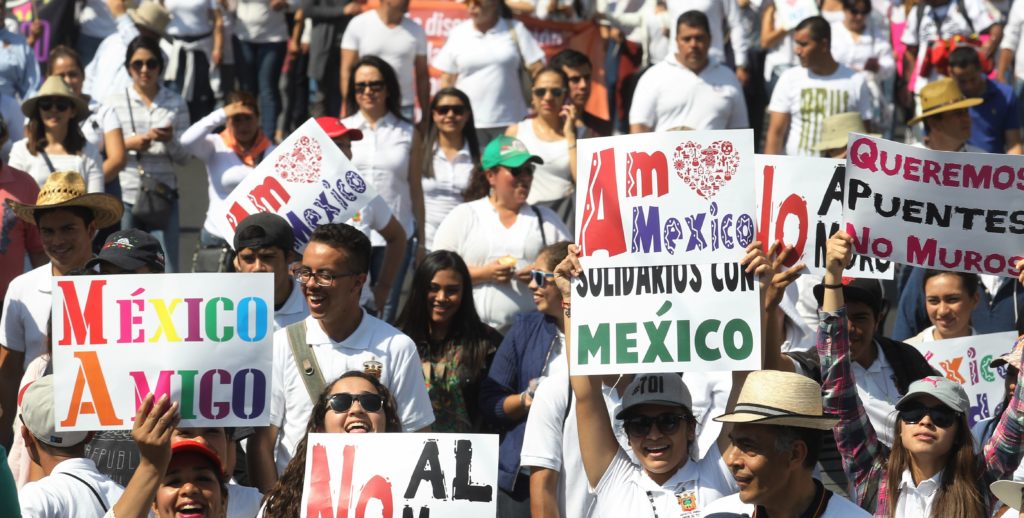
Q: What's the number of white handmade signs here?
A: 8